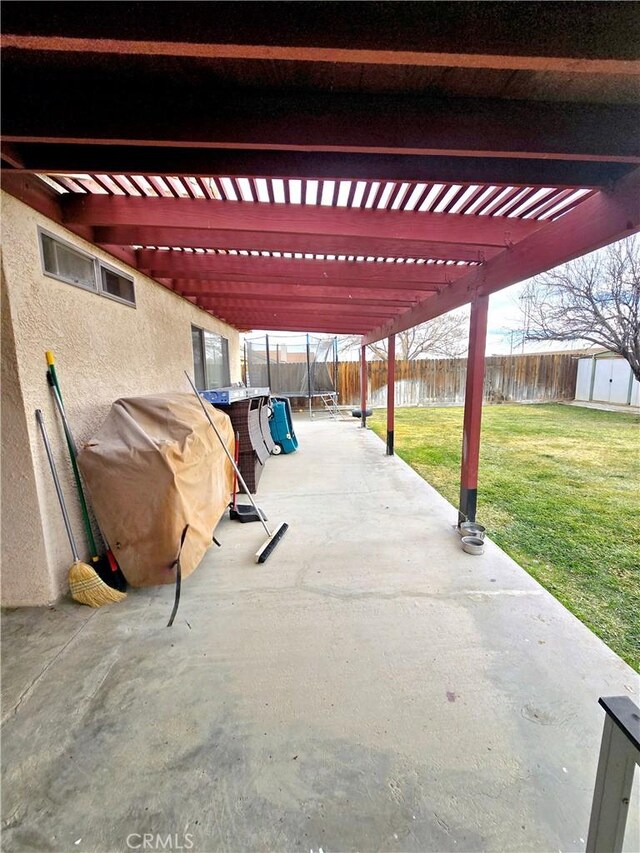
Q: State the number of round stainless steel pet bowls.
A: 2